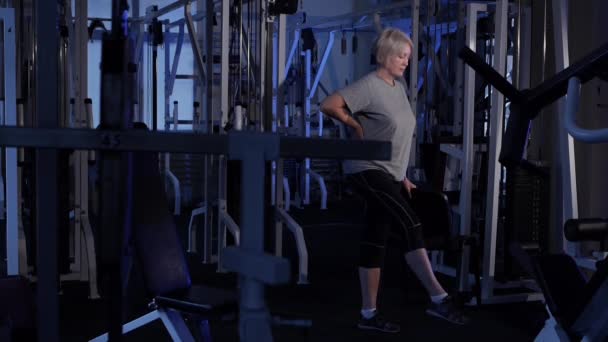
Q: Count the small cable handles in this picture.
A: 2